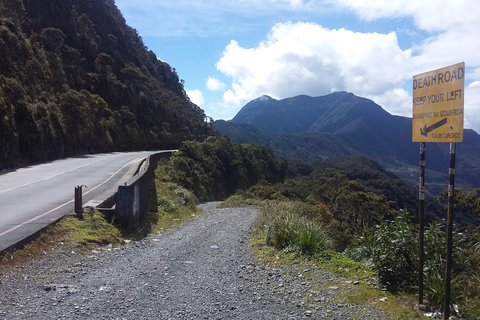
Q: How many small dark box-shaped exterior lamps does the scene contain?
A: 0